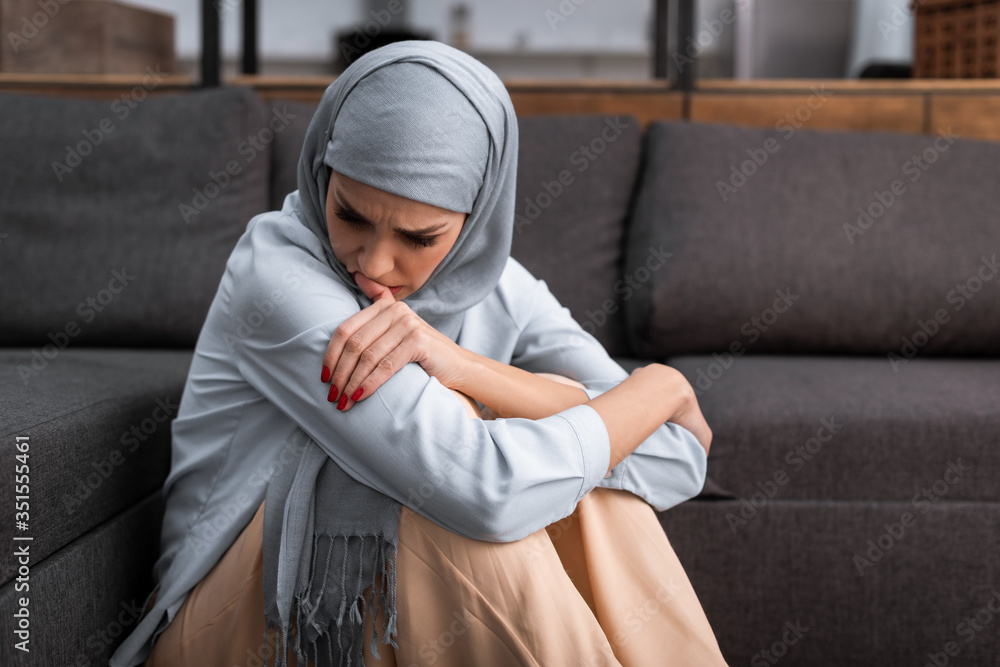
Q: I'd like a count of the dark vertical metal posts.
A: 4